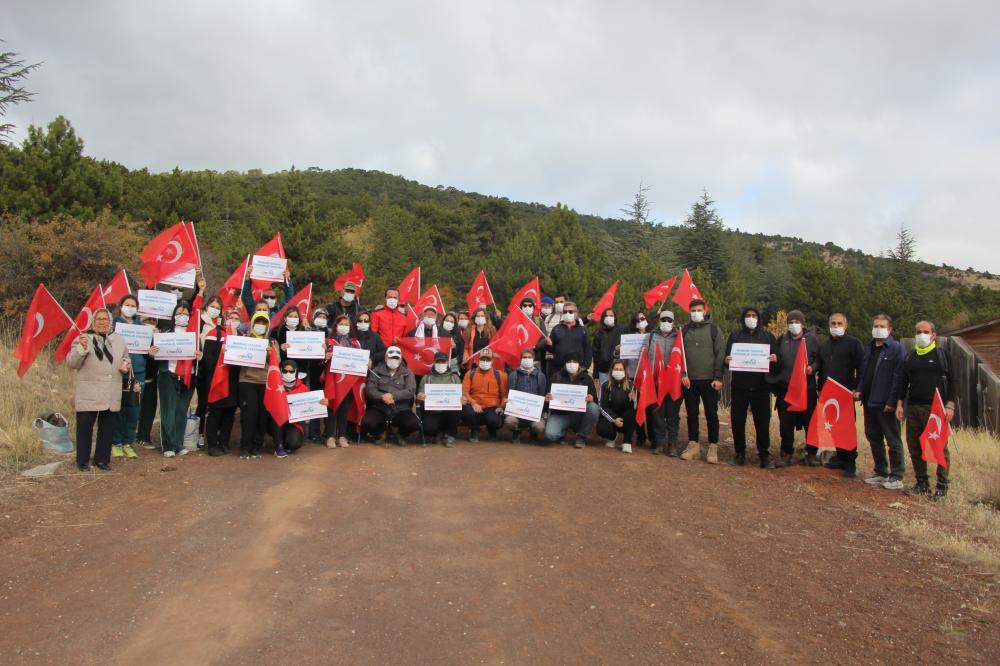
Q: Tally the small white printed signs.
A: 14